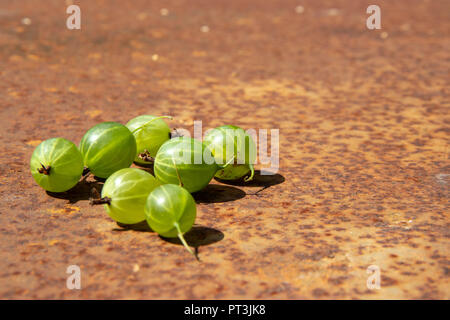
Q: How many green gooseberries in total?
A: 7